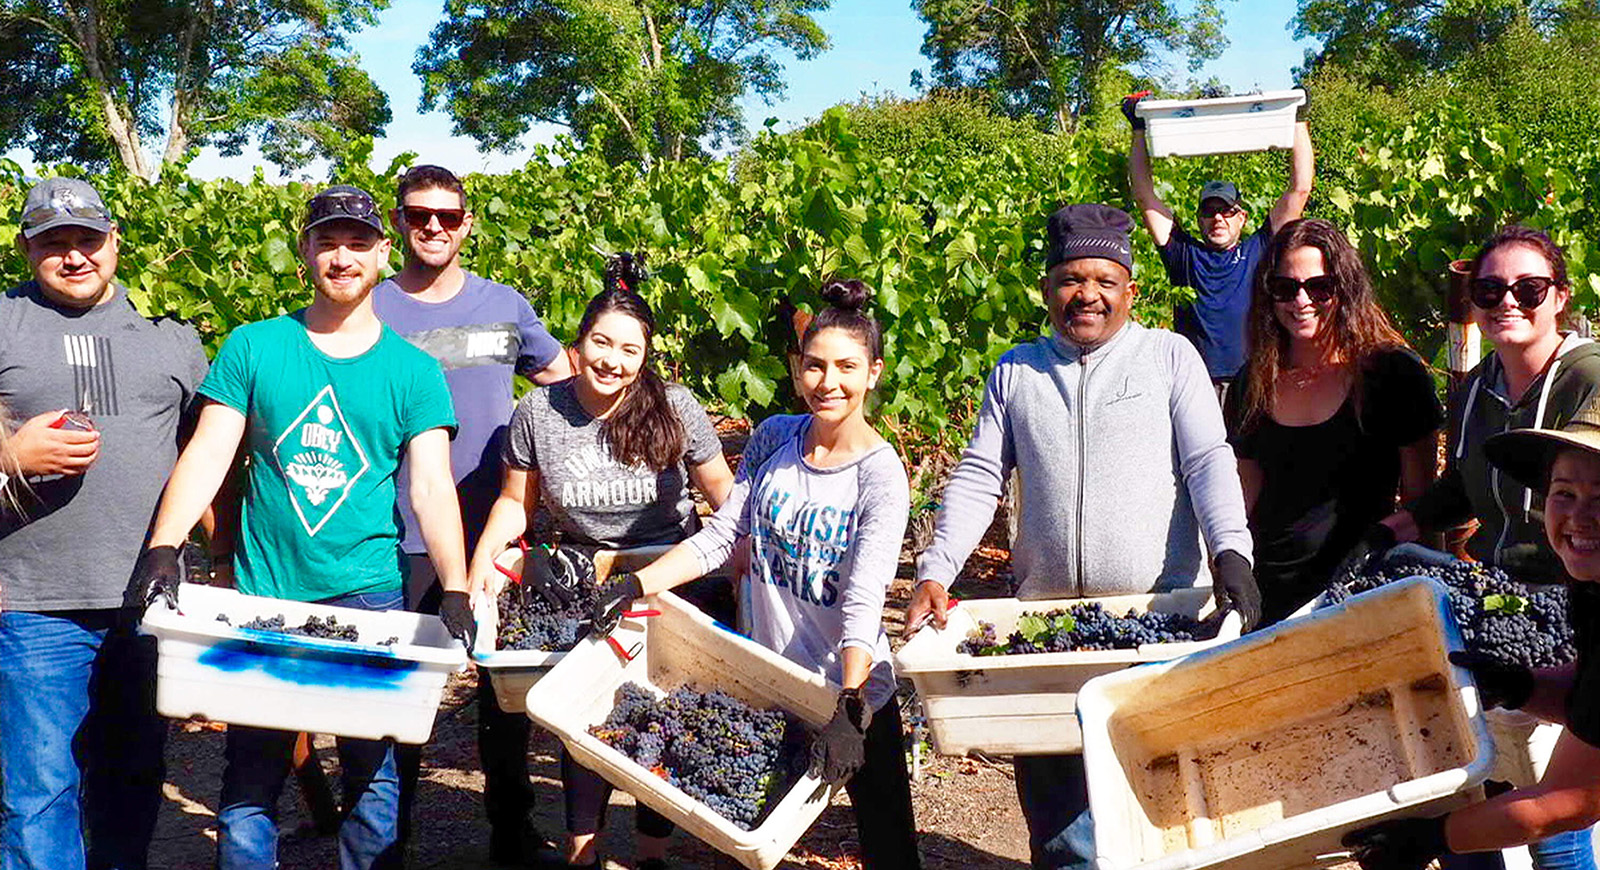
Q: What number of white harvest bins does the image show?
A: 7